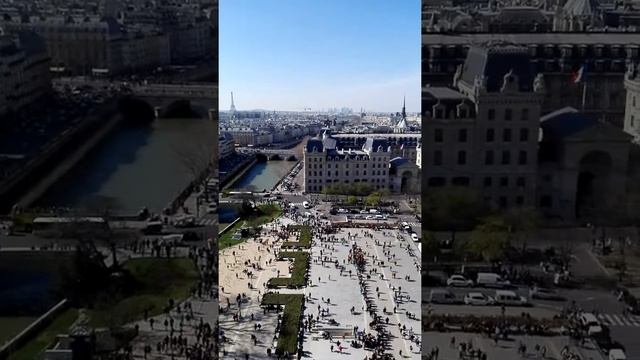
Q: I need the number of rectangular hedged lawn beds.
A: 3